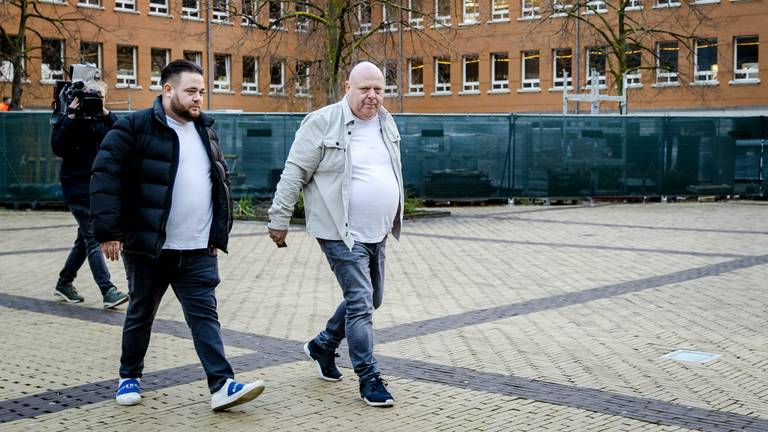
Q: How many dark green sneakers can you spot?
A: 2